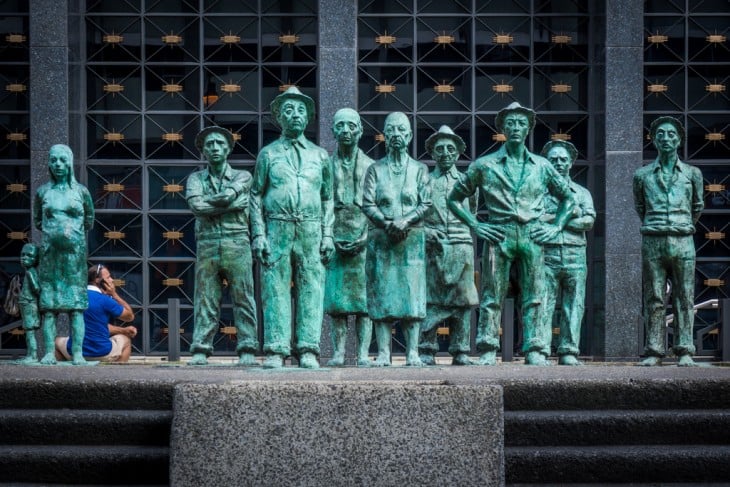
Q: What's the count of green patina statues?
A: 10